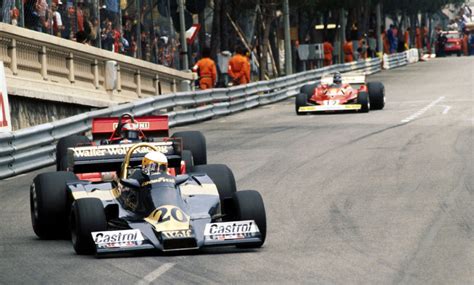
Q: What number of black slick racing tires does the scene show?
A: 11